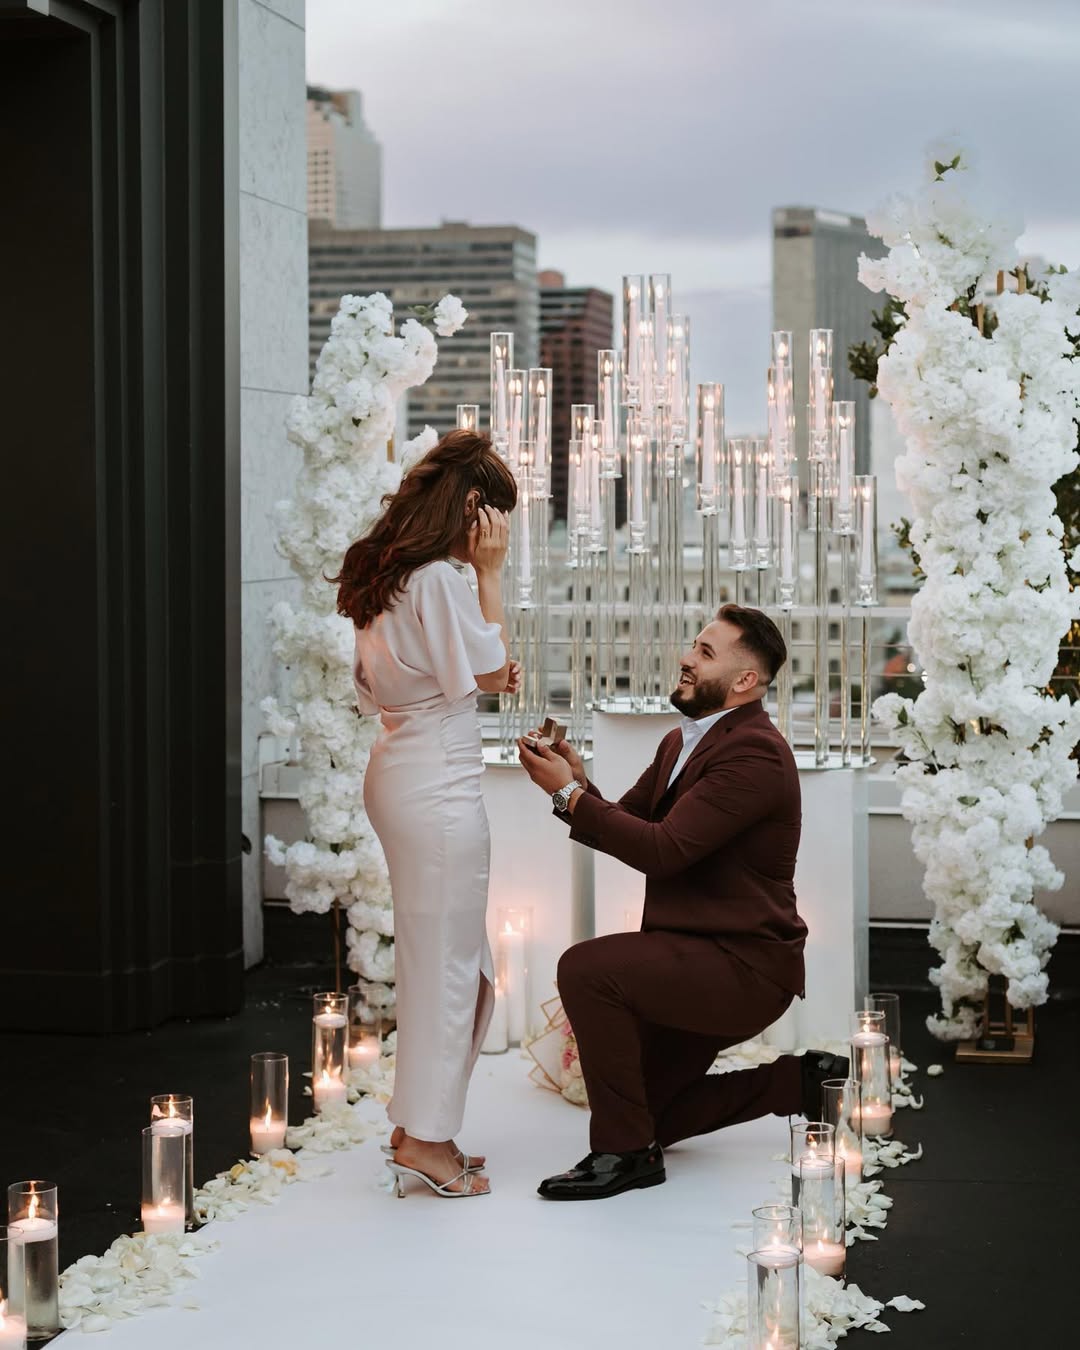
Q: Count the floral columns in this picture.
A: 2